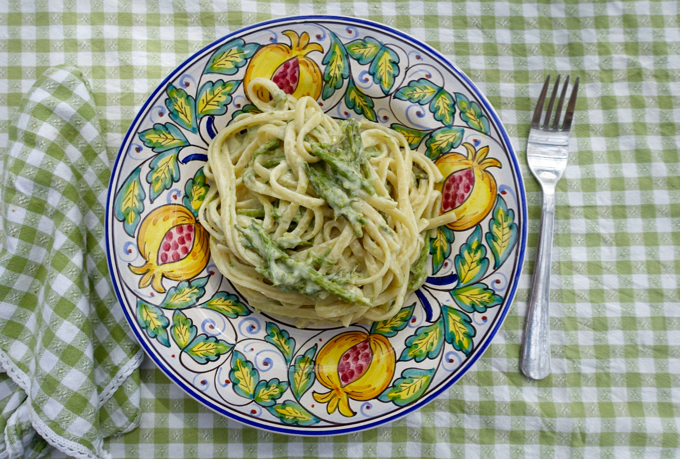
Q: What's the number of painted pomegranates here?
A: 4